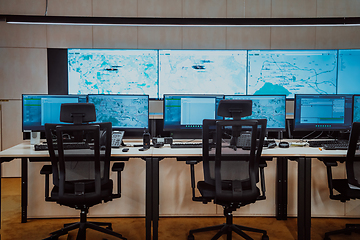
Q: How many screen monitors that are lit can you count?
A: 10